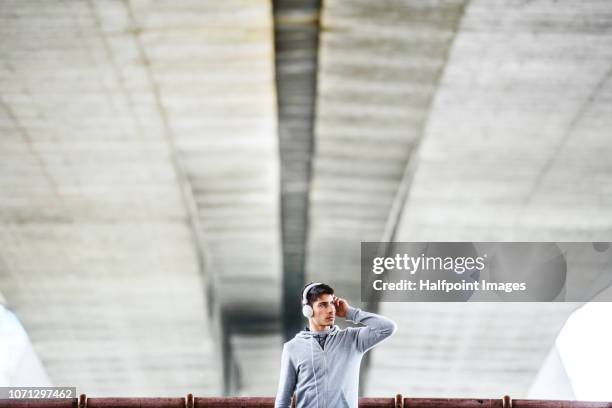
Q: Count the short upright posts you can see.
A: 4